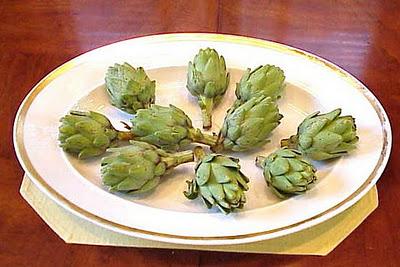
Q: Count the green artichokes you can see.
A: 10